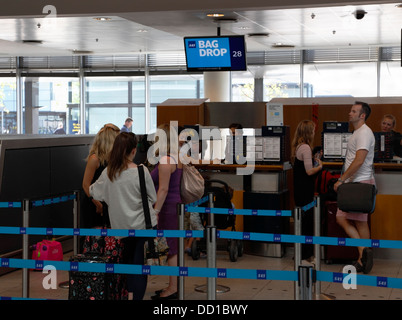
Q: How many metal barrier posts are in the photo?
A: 8